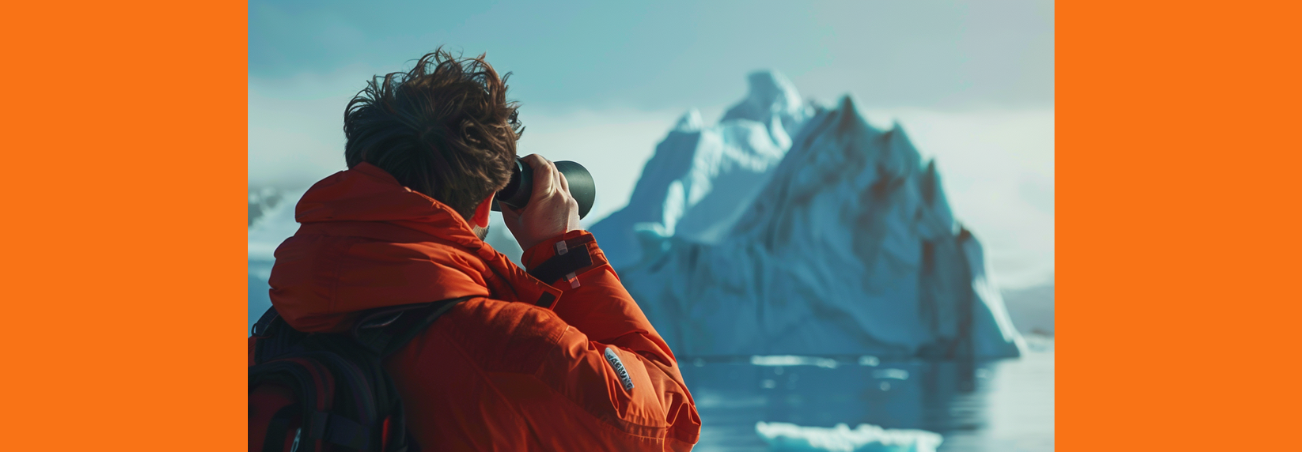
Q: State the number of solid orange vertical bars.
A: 2